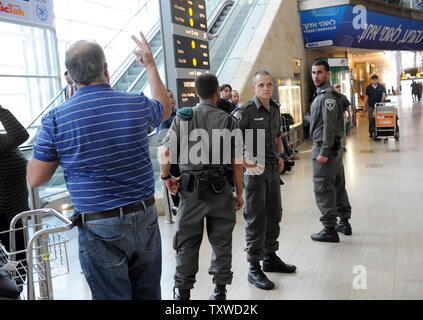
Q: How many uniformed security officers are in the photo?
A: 3